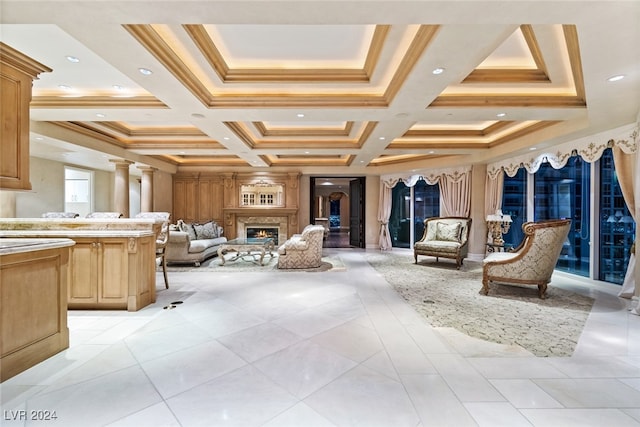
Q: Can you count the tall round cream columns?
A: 2